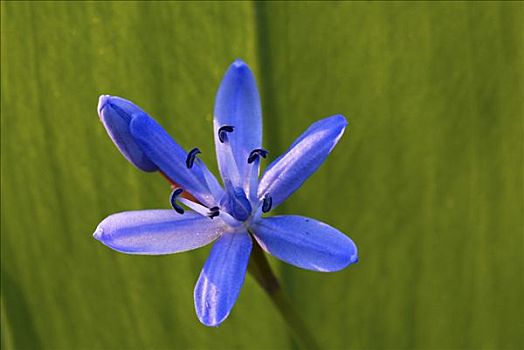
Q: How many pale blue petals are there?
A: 6